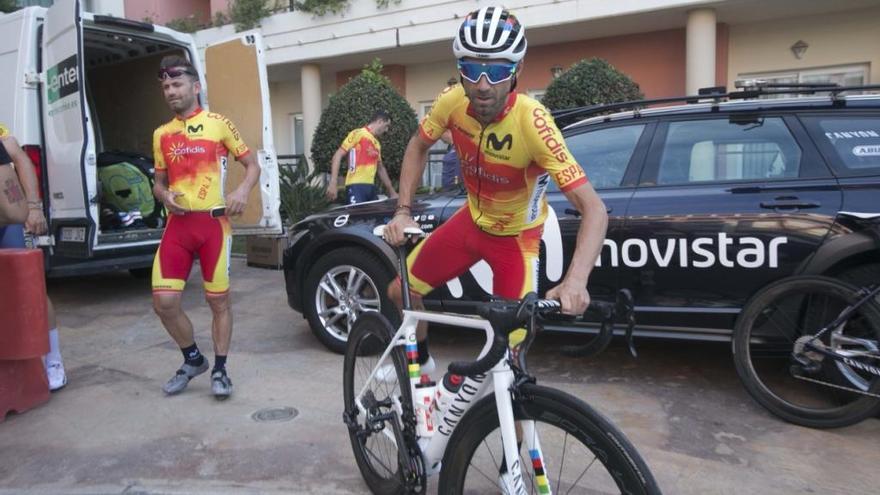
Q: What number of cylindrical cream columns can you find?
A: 2